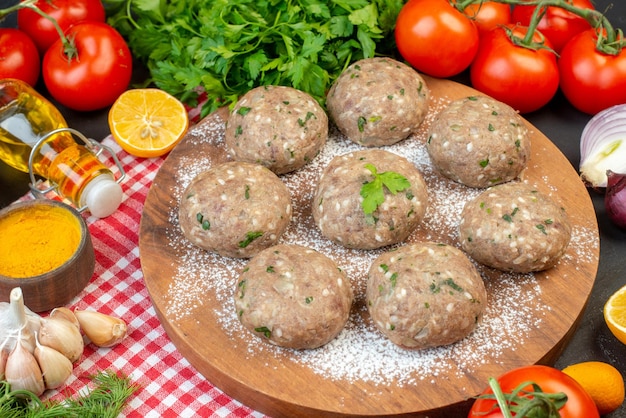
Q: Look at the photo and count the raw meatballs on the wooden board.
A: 8